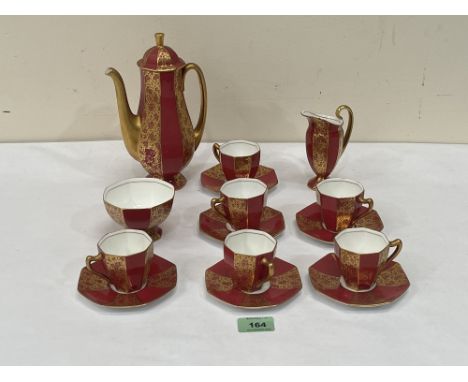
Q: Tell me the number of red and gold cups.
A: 6